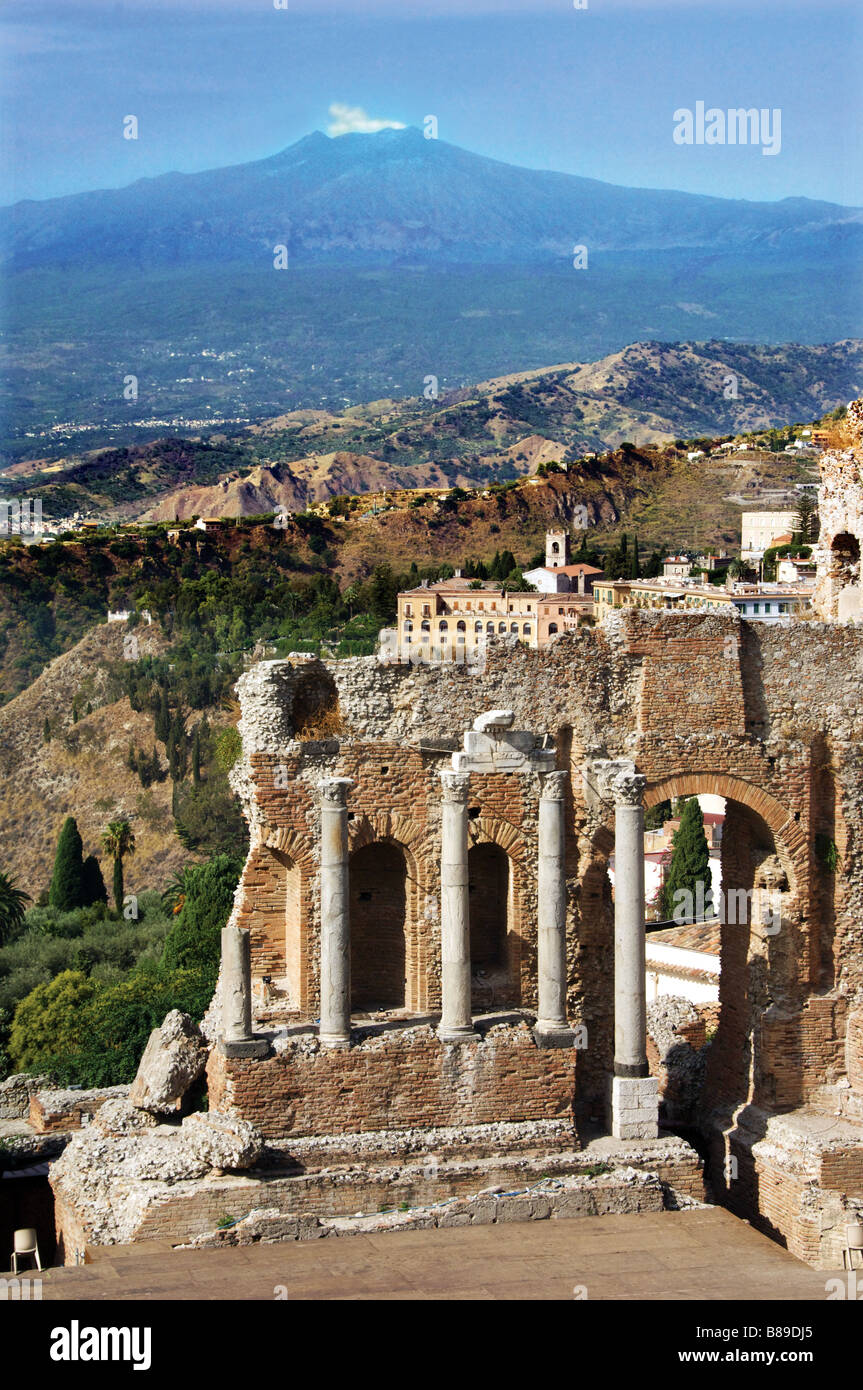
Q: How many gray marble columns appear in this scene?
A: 5